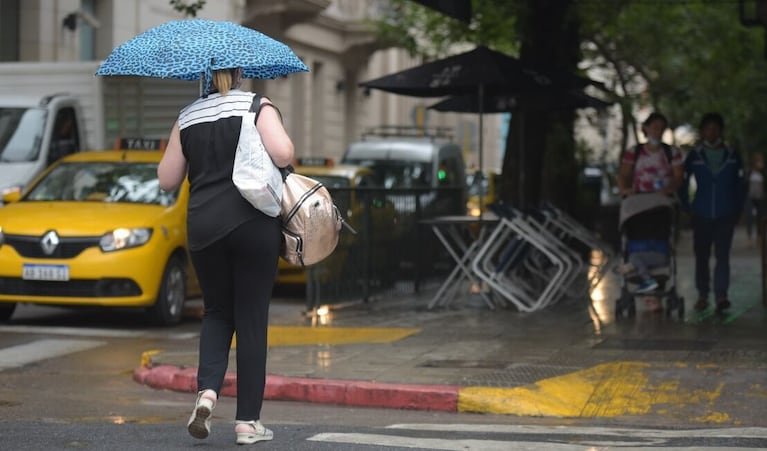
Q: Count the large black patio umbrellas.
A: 2